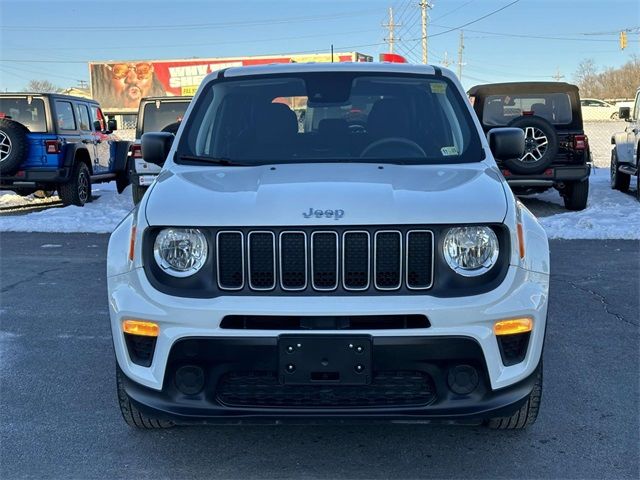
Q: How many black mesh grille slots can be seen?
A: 7